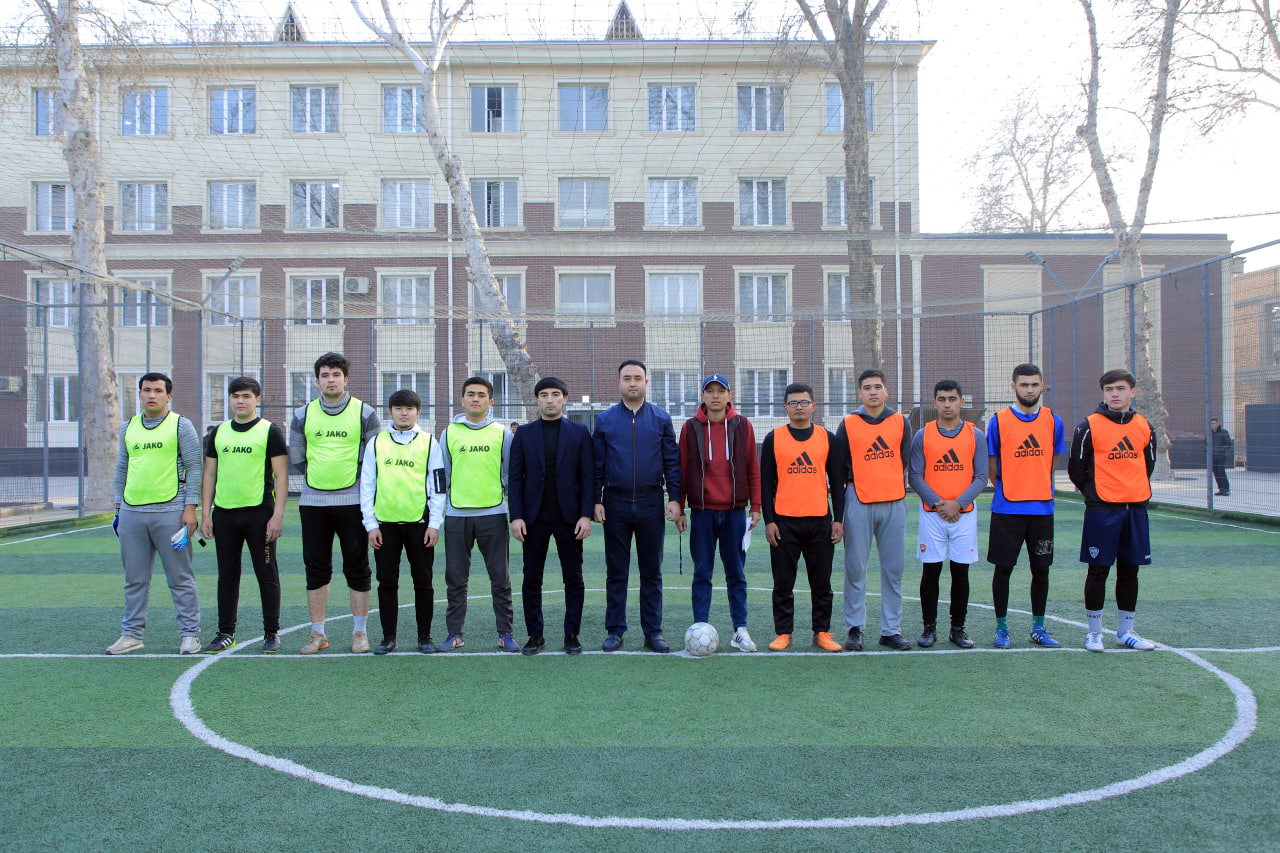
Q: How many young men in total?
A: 13